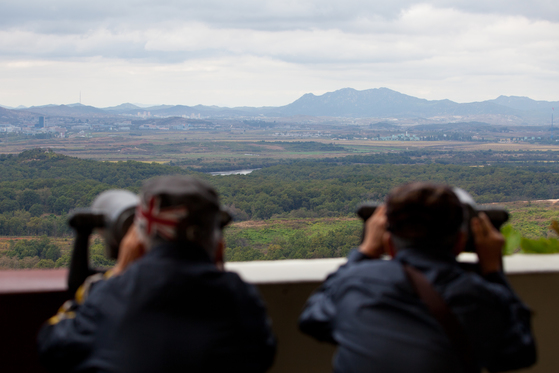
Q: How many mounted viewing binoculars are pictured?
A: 2